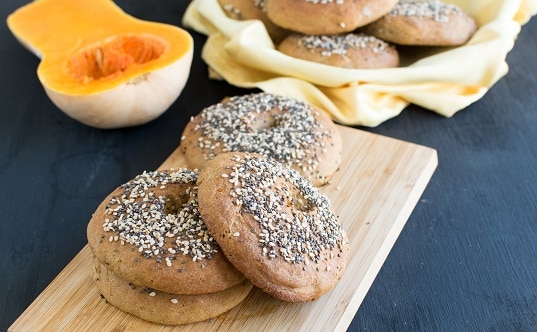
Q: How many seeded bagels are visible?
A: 8